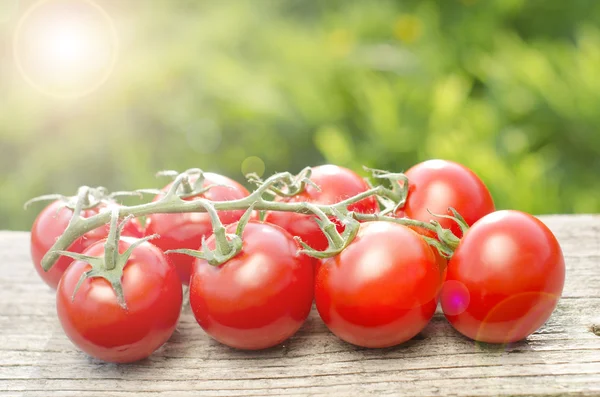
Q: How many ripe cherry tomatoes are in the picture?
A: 8